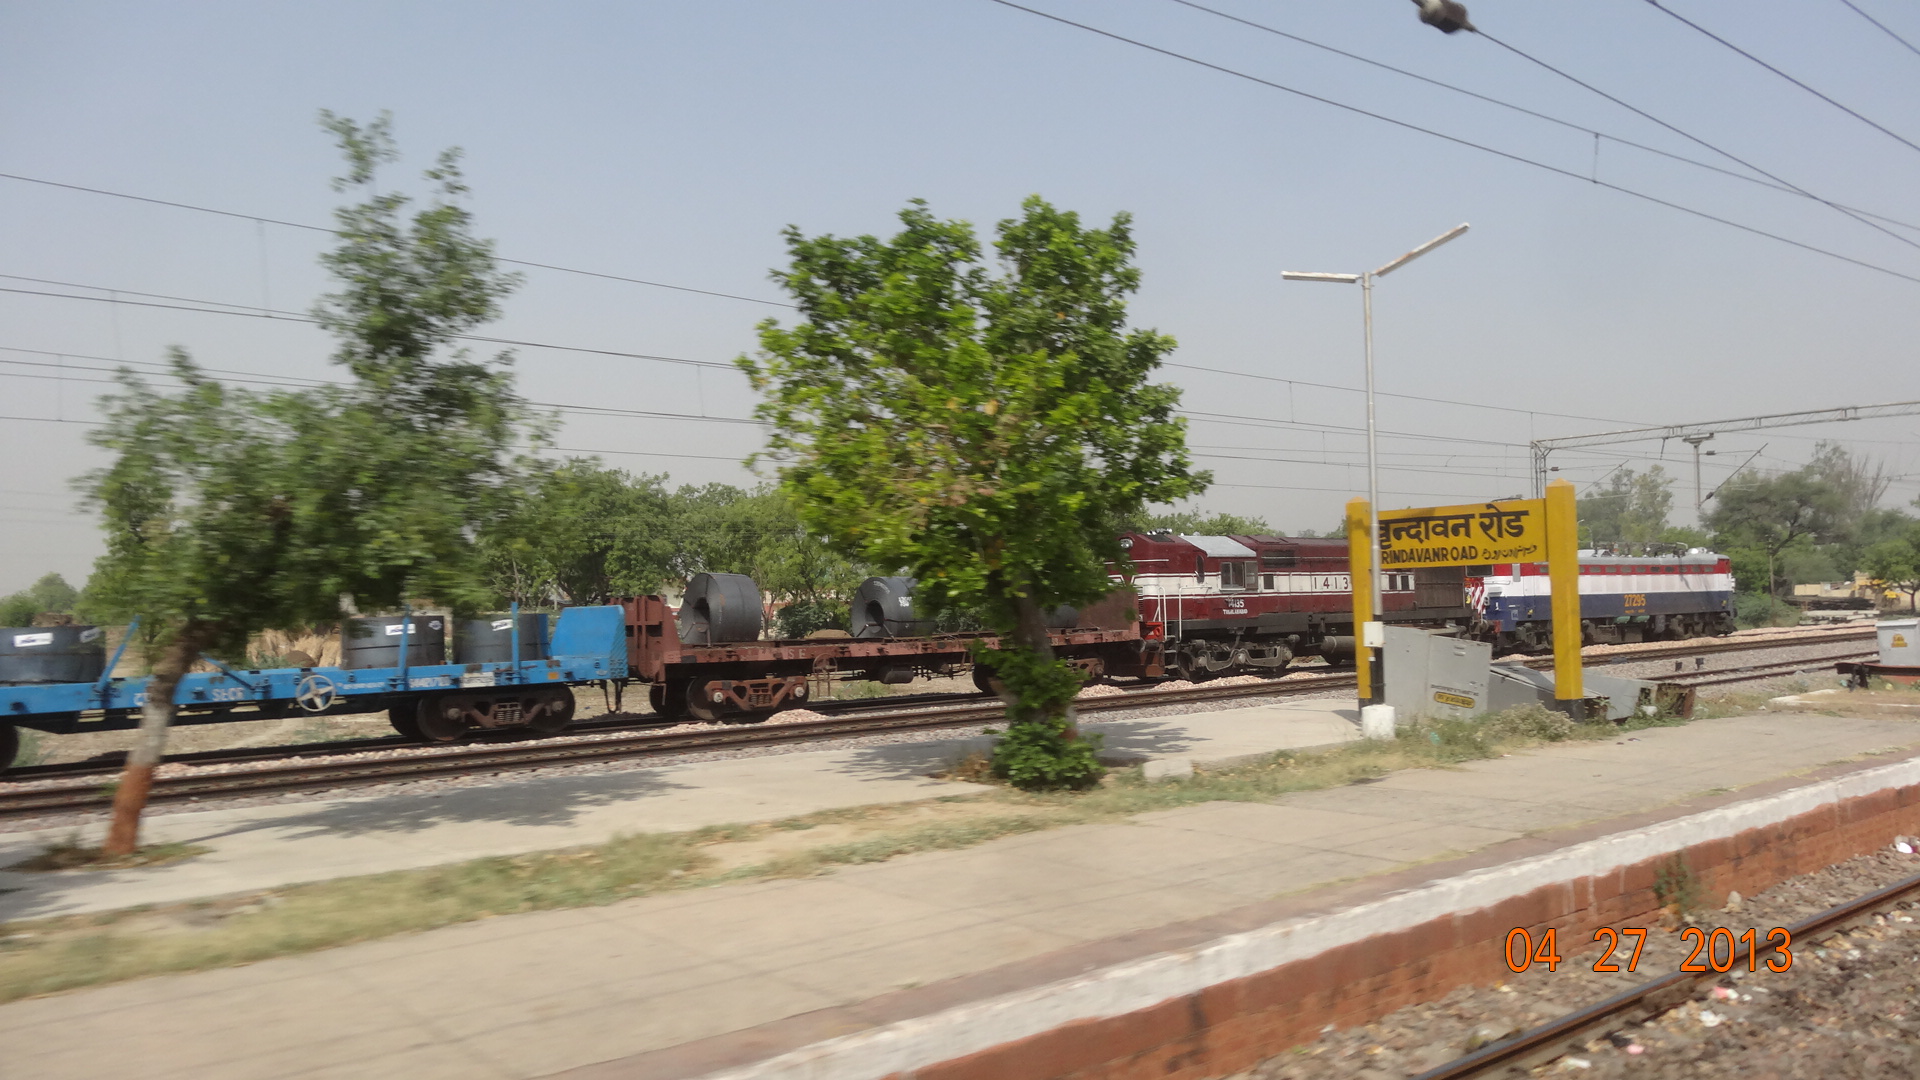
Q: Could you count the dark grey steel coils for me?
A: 6